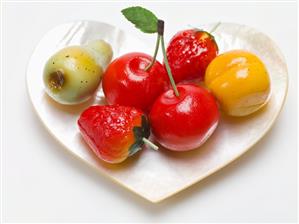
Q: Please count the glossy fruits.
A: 6